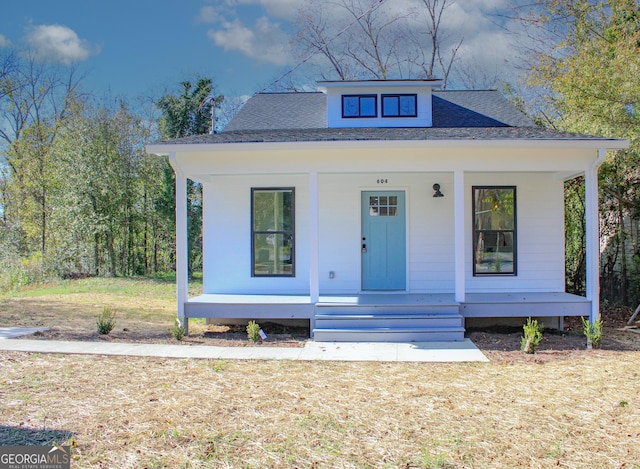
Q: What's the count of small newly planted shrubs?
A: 5